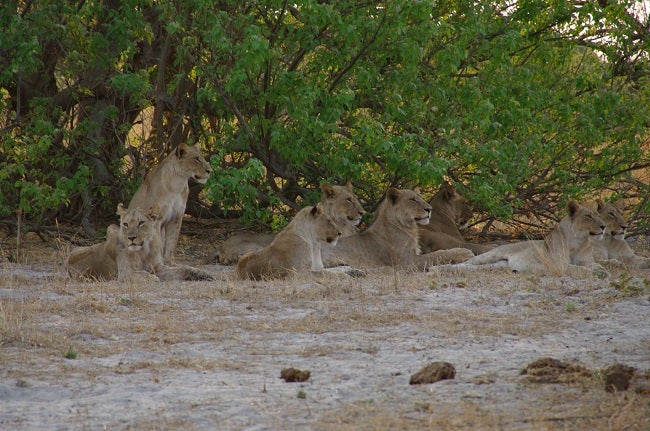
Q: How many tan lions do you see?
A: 8